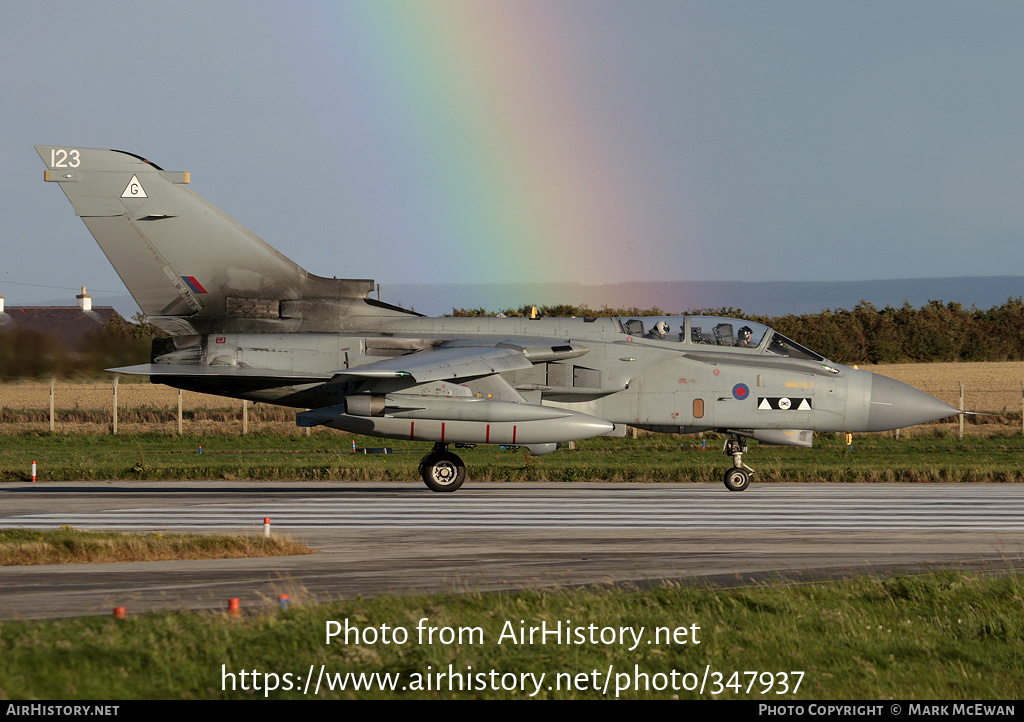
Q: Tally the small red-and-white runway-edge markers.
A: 2